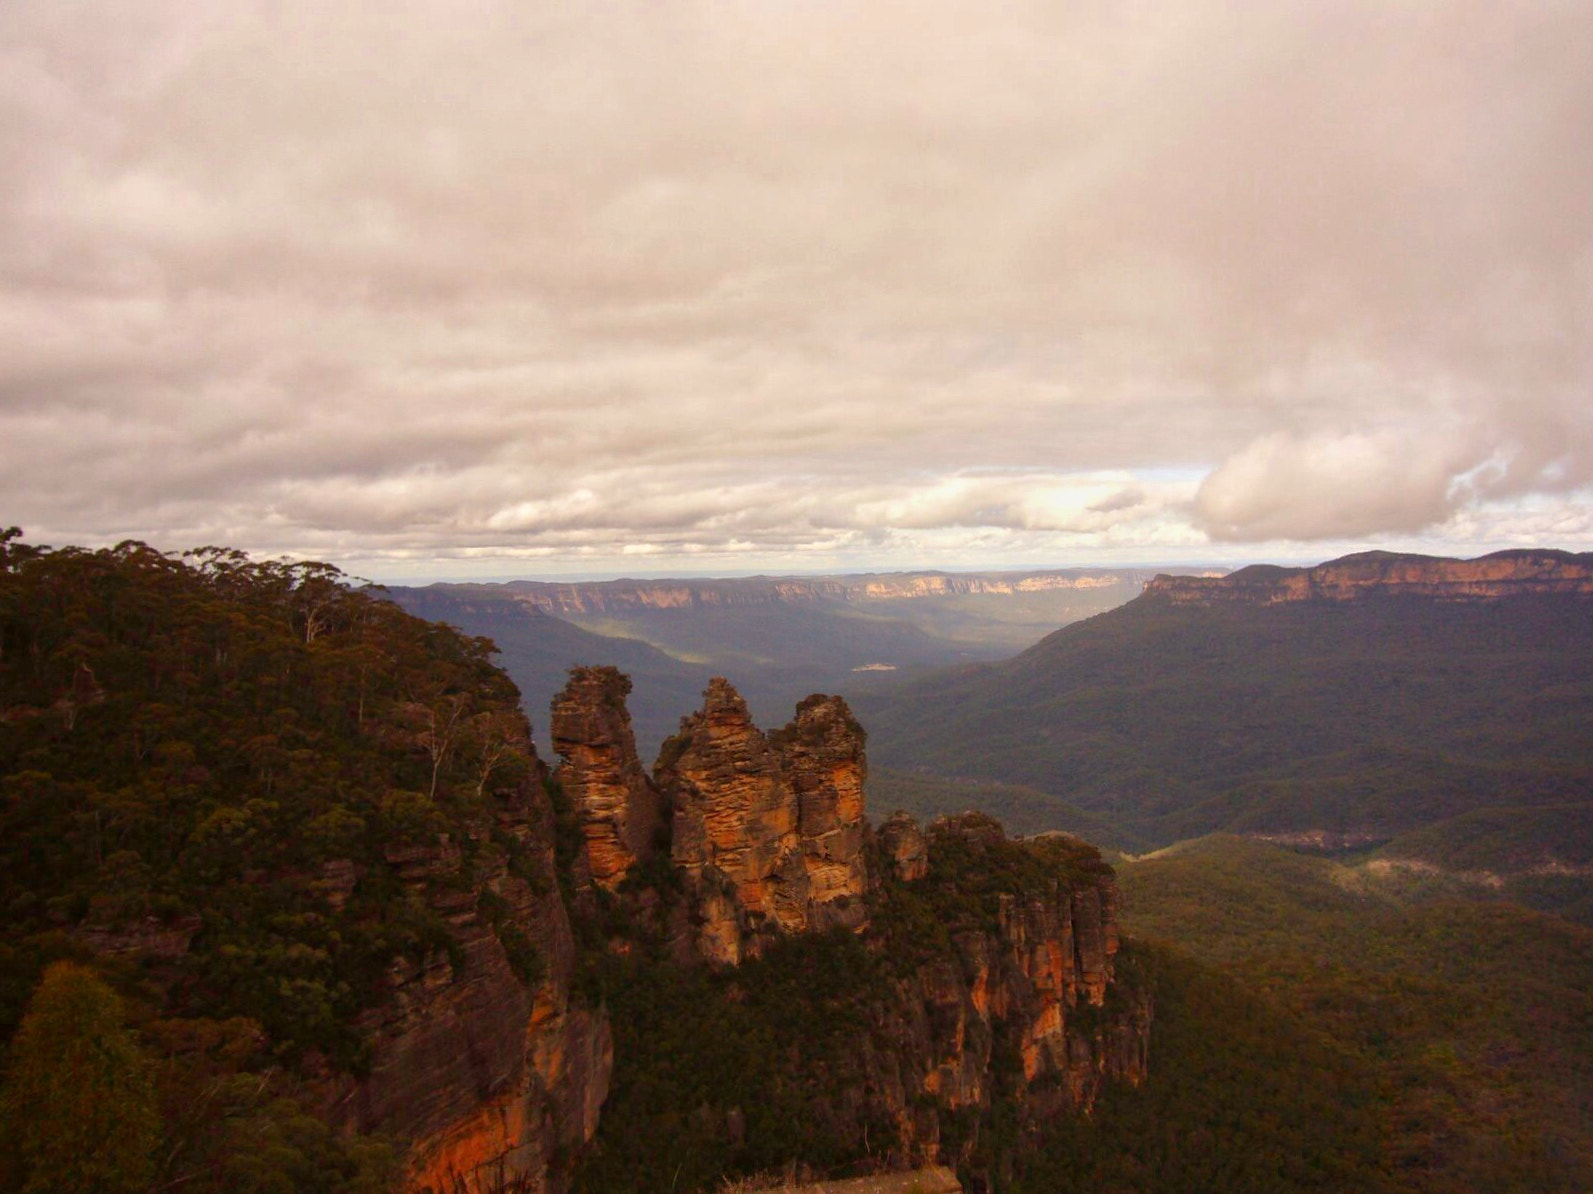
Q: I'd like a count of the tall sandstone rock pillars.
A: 3